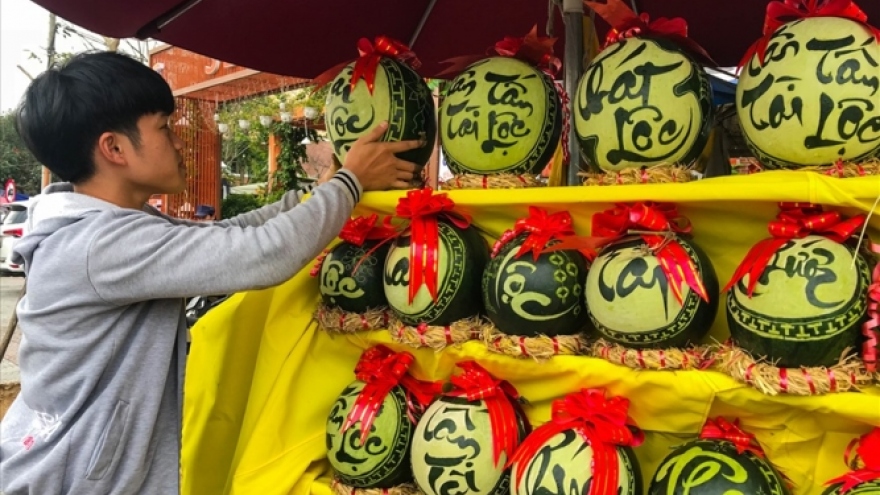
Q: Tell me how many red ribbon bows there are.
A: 14